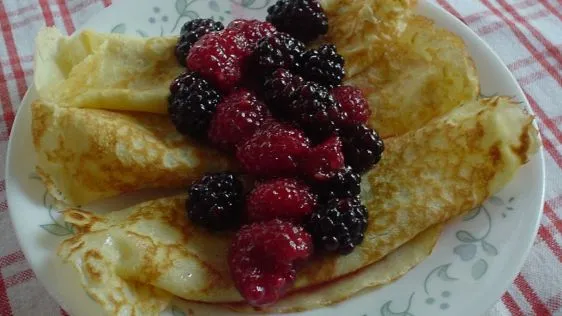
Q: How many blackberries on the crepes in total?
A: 11